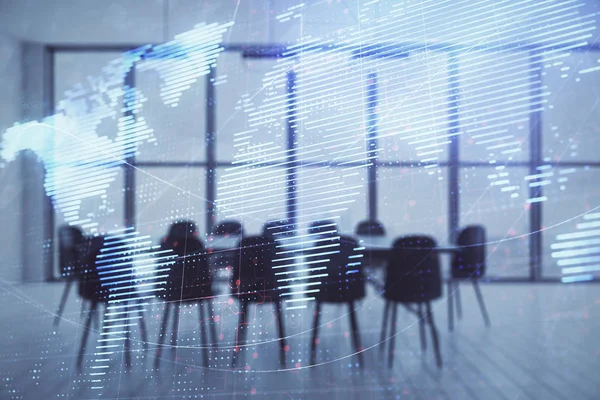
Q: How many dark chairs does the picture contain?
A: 12